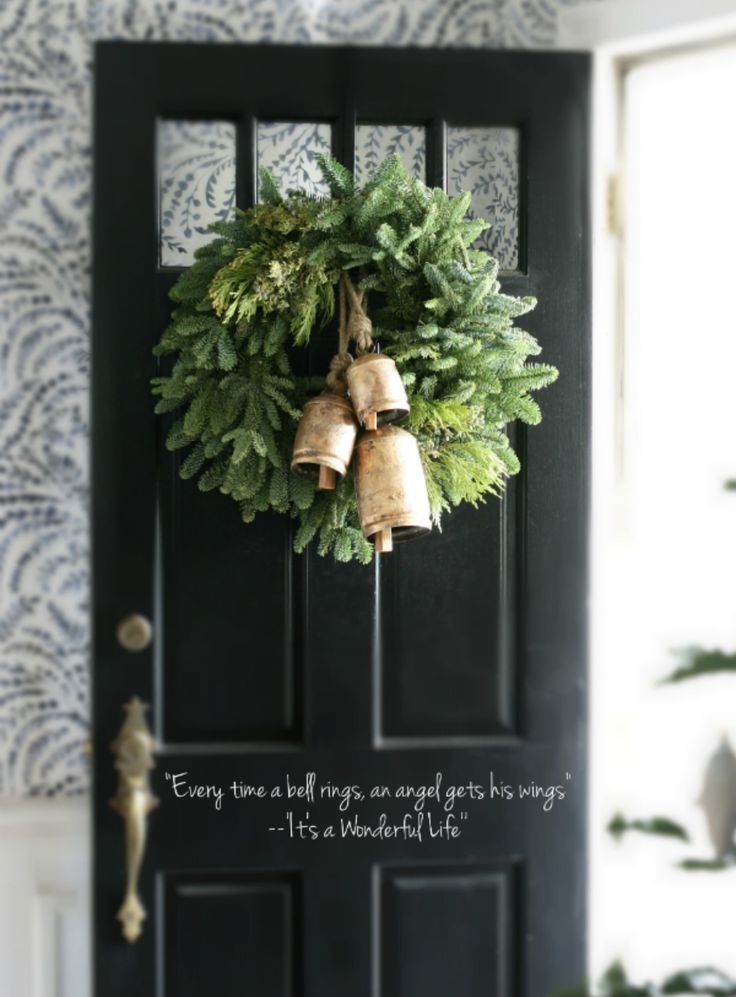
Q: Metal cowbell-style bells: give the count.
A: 3